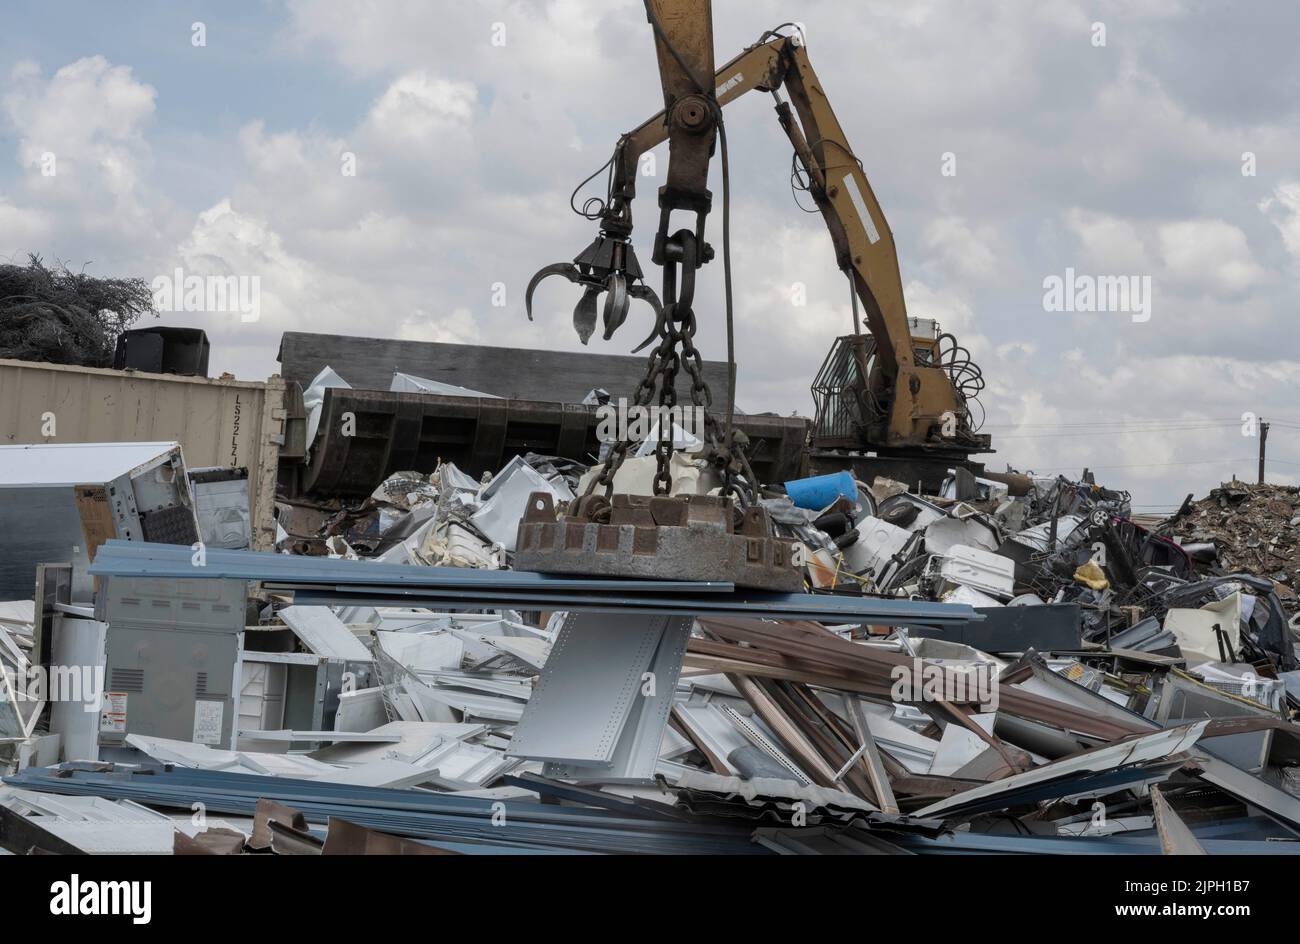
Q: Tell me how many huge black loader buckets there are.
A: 1